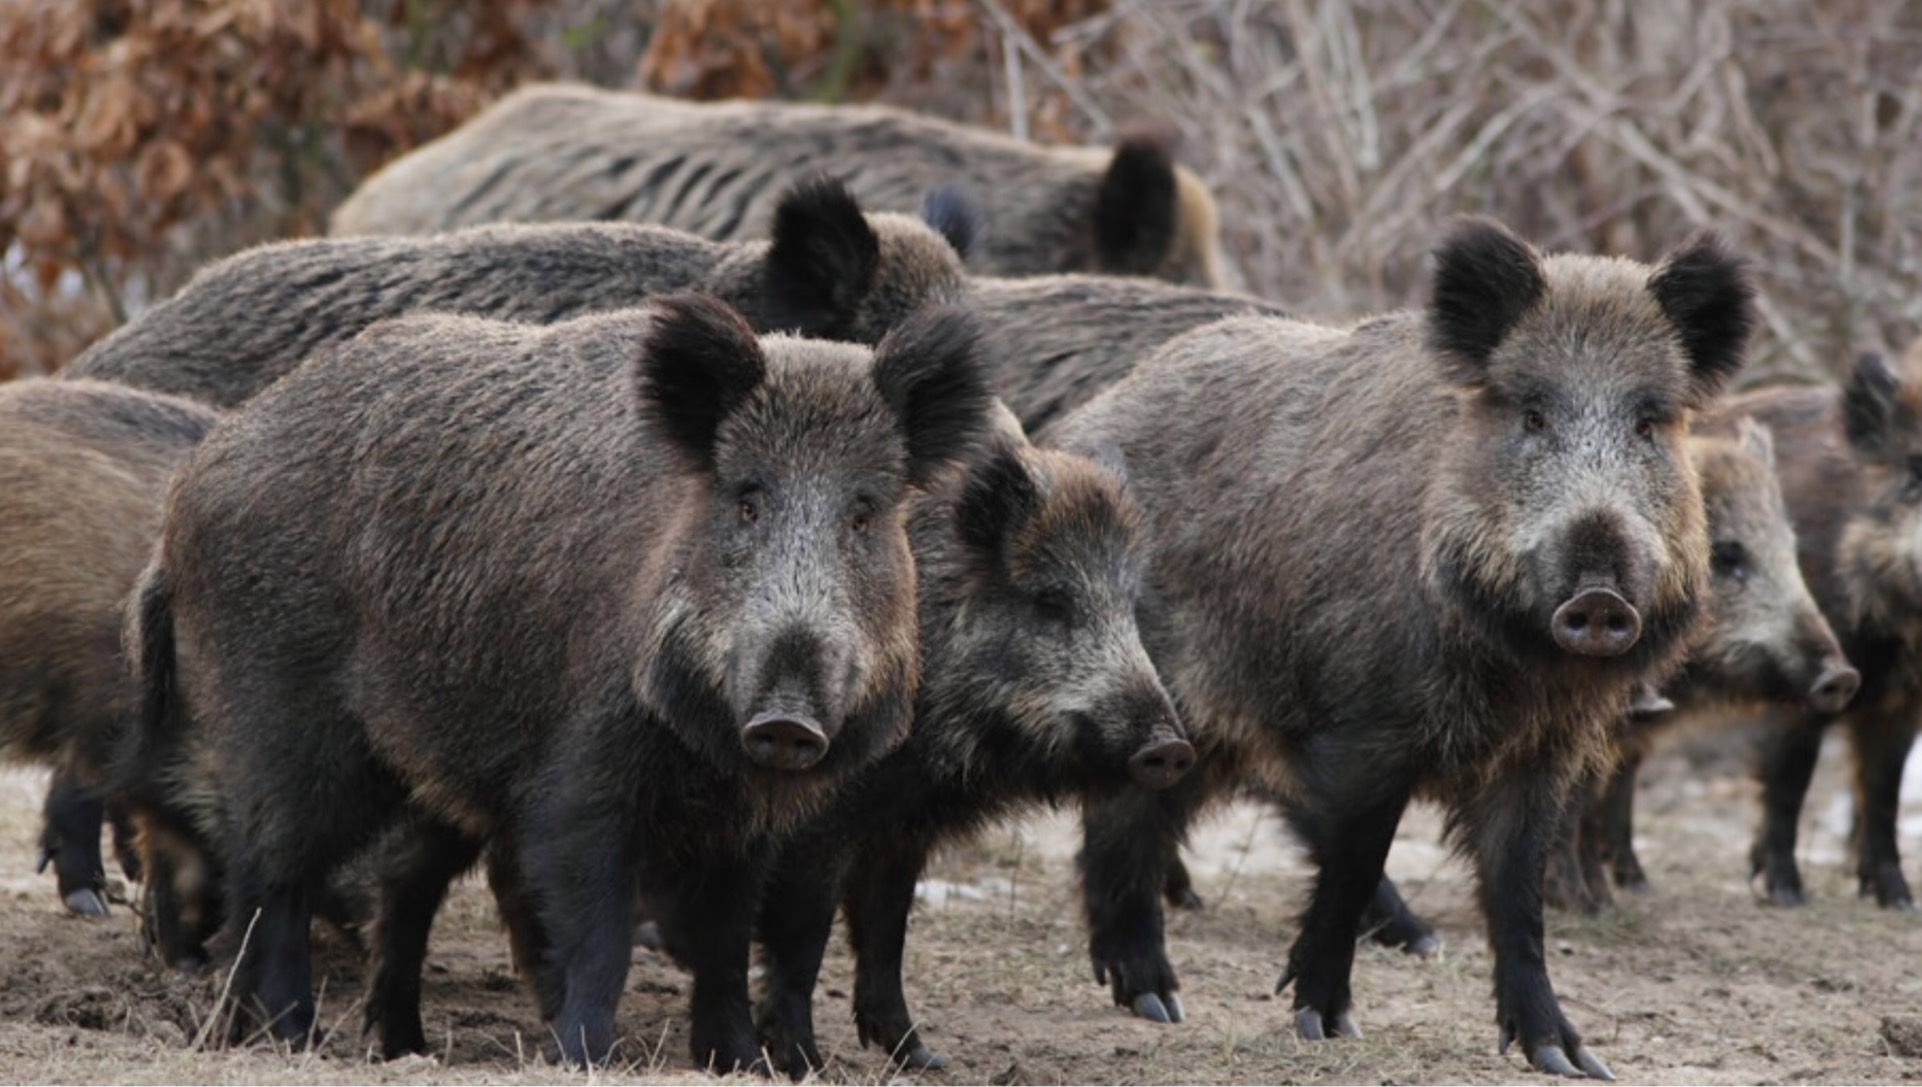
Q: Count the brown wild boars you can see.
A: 9